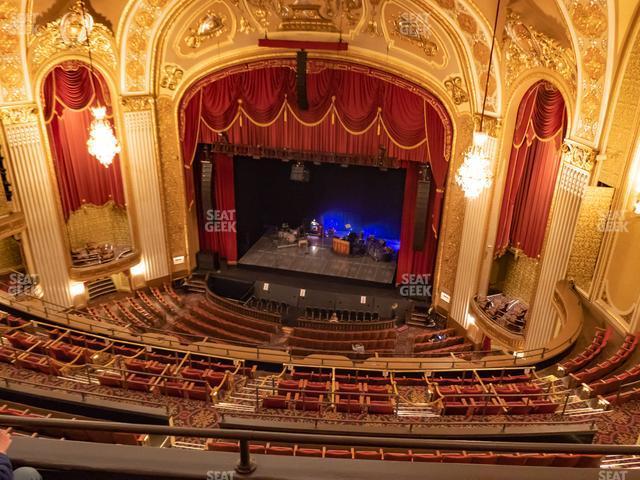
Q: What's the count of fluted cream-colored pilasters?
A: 4